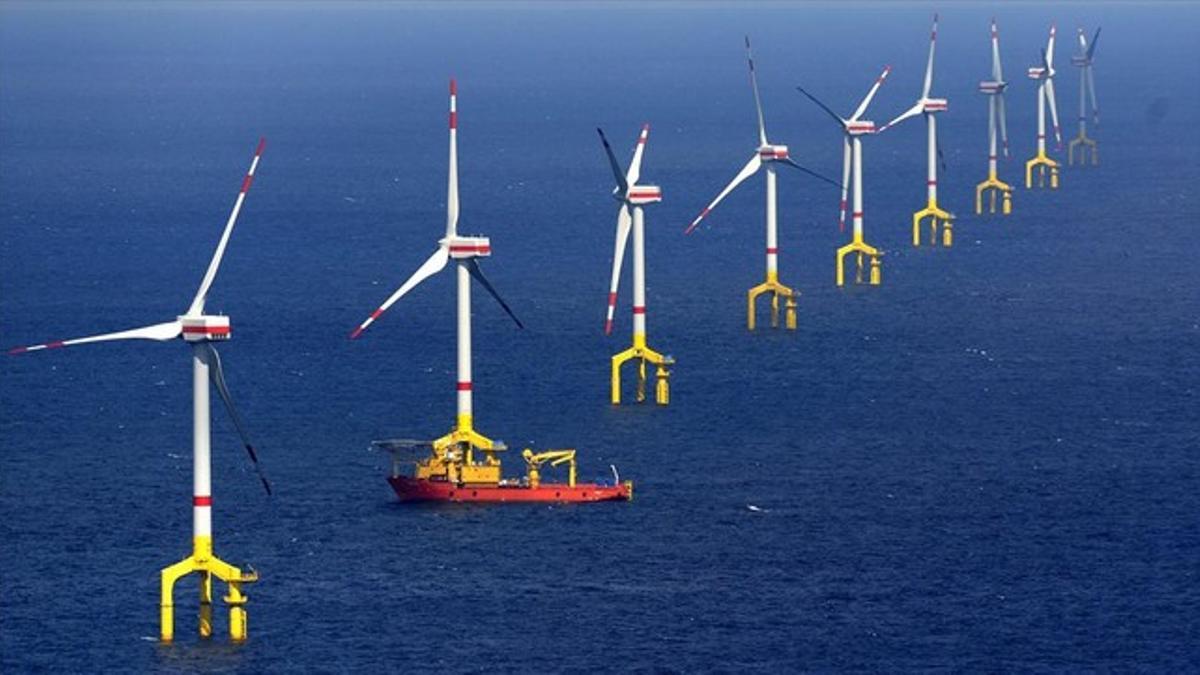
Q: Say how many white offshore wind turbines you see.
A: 9